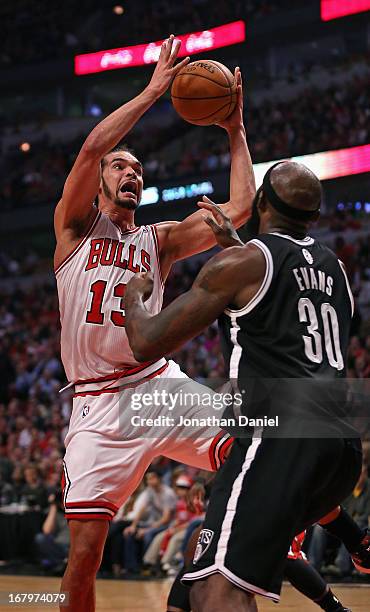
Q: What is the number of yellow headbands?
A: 0